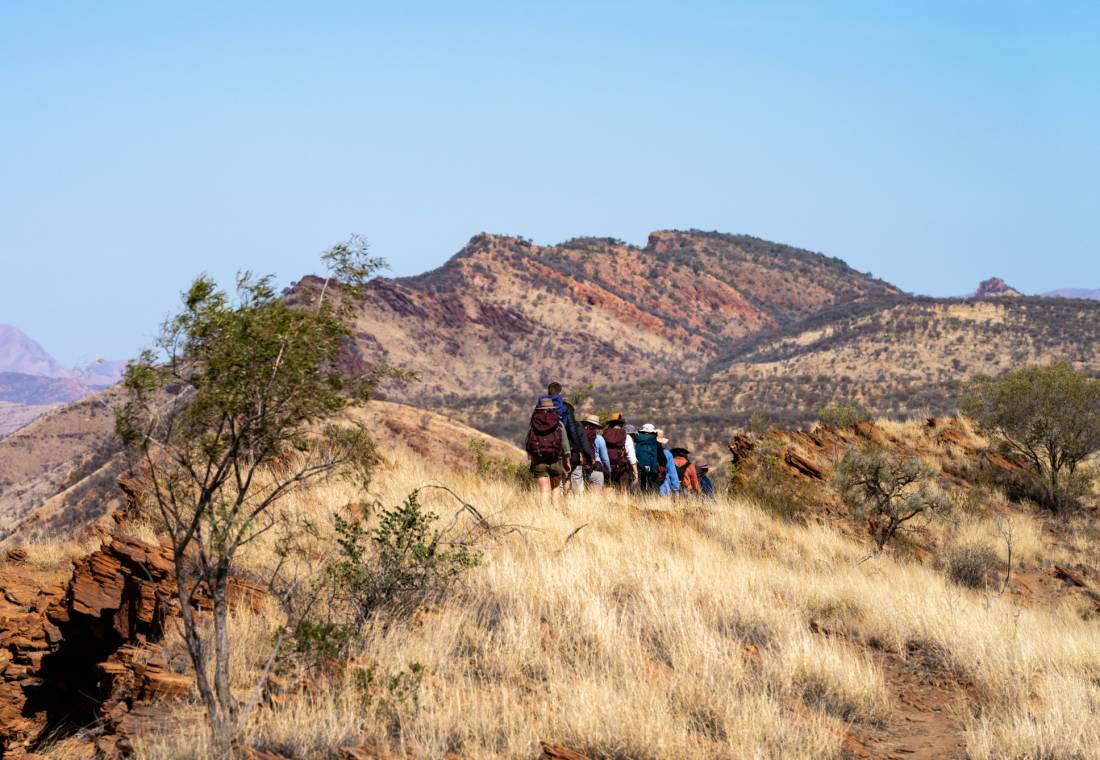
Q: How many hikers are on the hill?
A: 9